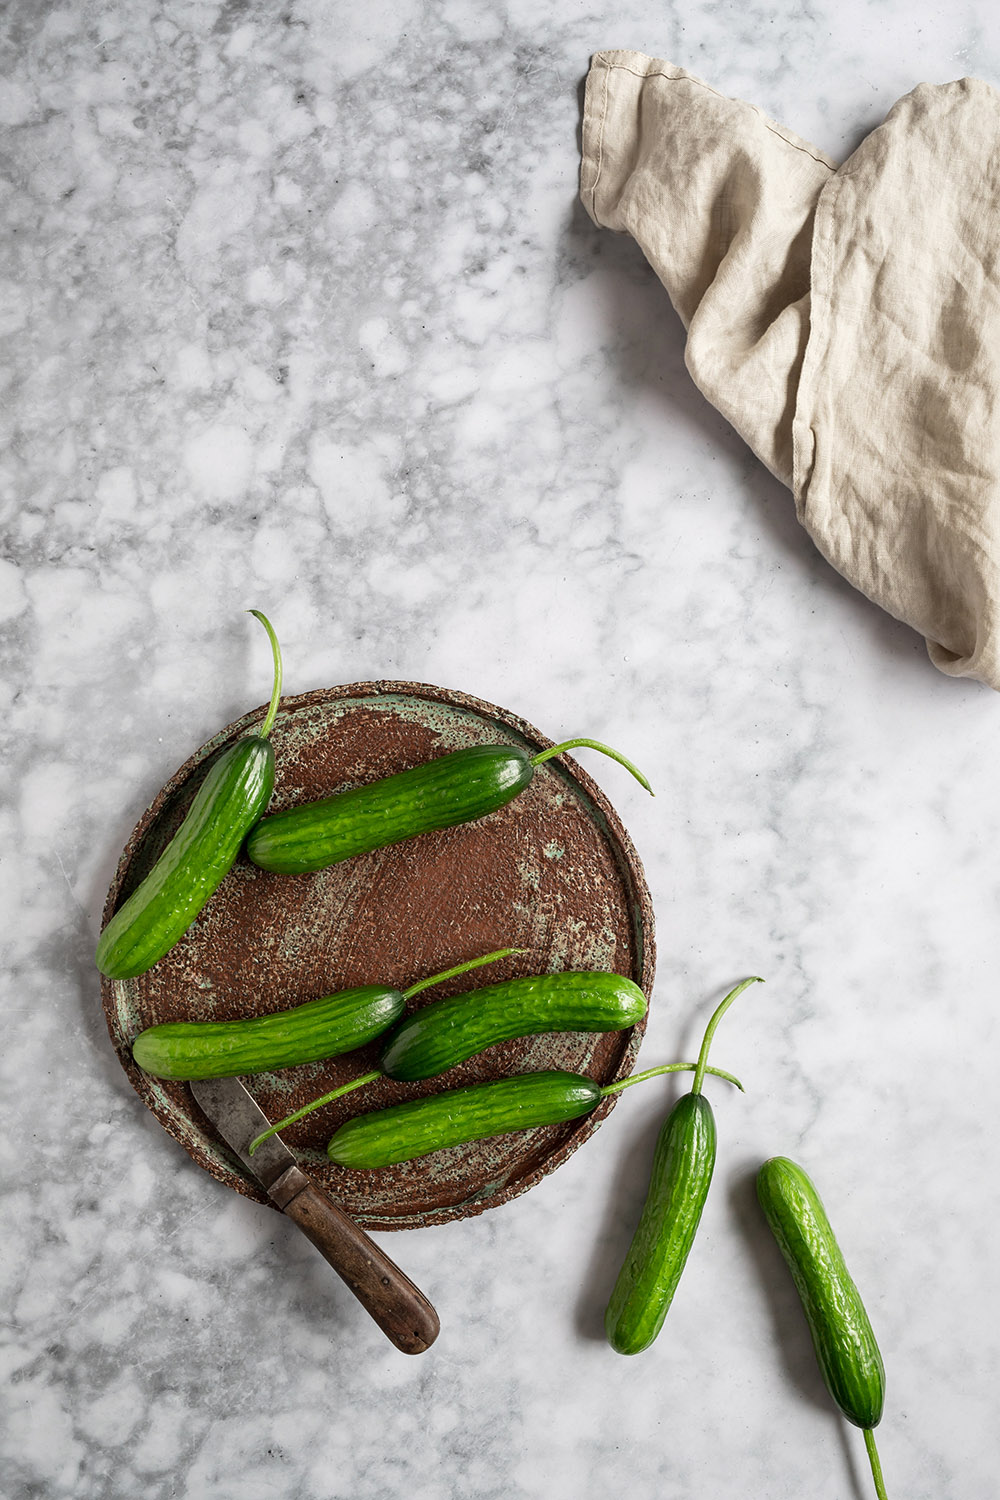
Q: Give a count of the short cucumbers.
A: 7